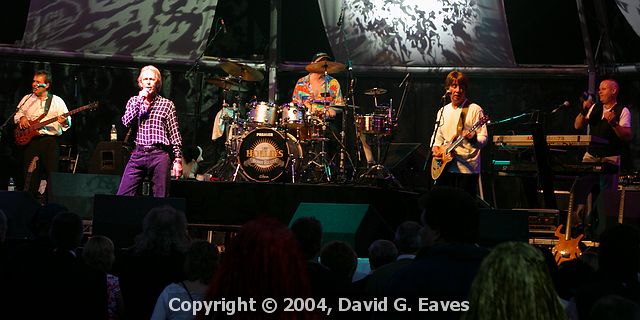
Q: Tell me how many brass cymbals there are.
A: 4